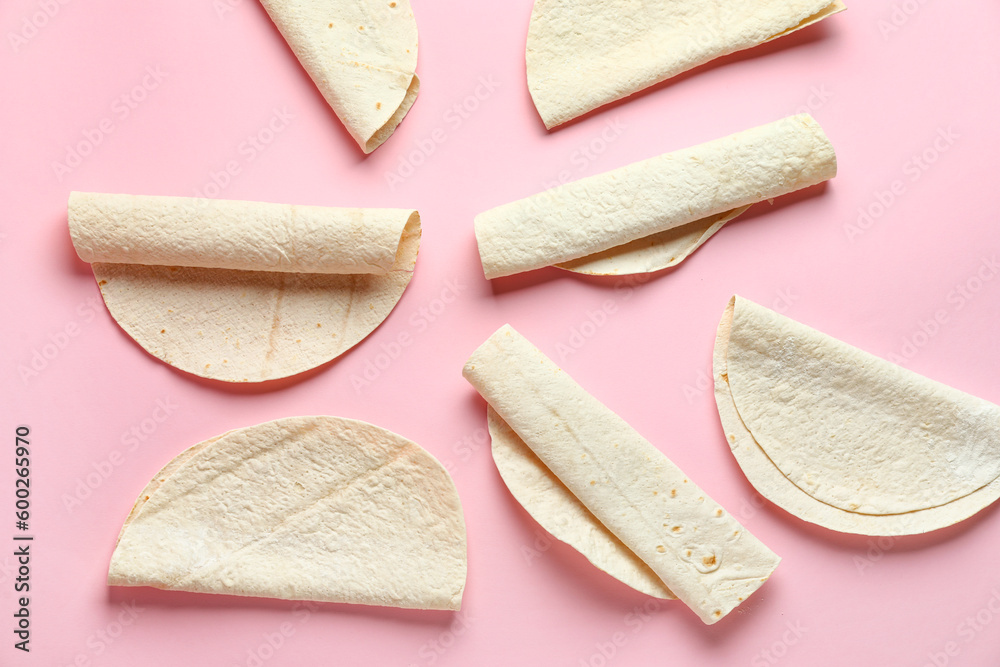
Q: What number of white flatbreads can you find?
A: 7